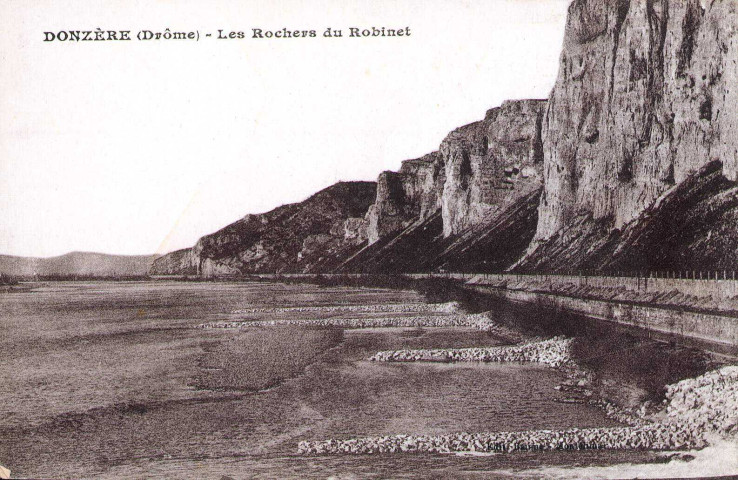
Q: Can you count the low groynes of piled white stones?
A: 4